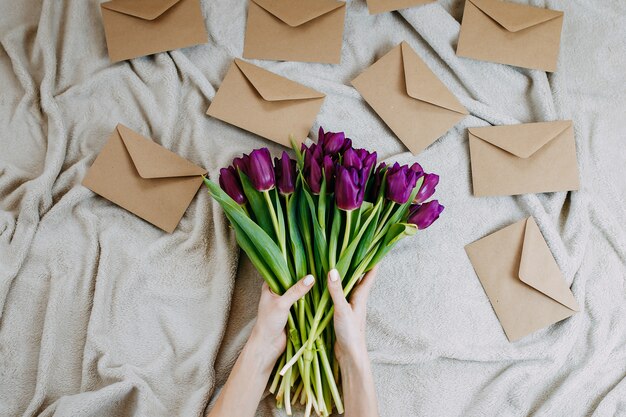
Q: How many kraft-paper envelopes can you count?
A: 9